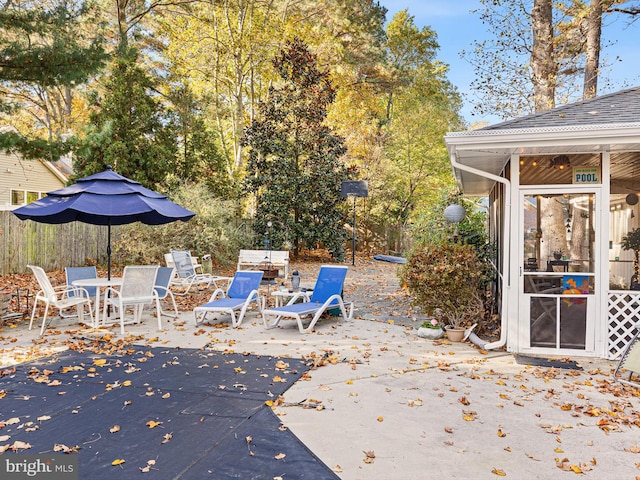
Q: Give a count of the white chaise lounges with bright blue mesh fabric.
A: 2